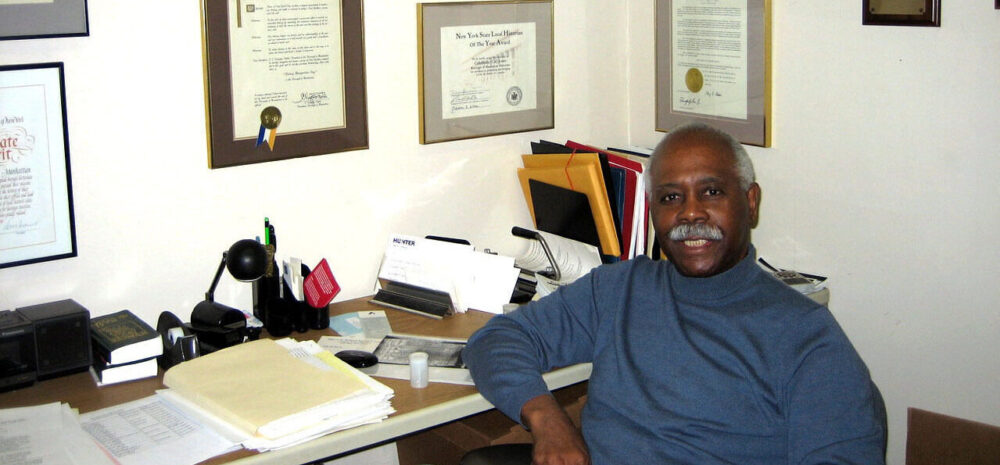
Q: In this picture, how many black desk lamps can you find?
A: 1